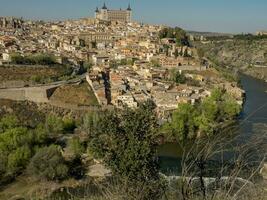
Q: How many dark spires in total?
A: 3